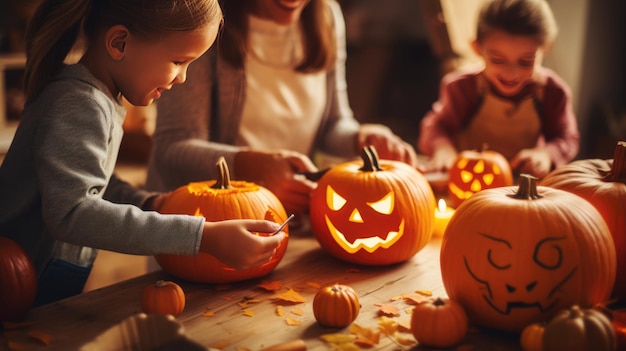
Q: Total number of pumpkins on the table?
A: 11